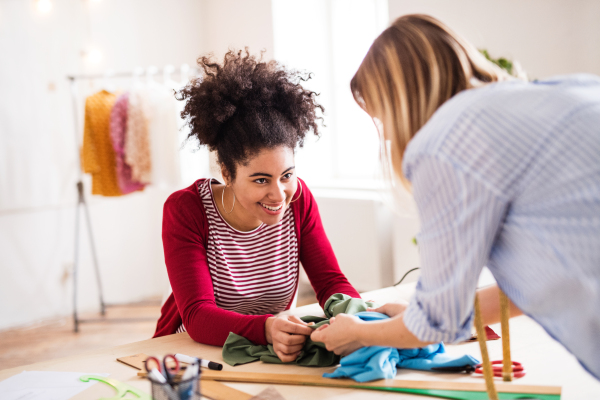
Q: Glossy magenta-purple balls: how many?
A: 0